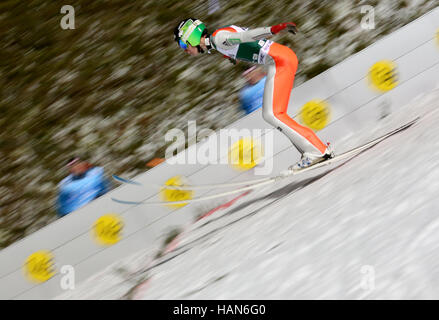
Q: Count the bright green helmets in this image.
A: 1